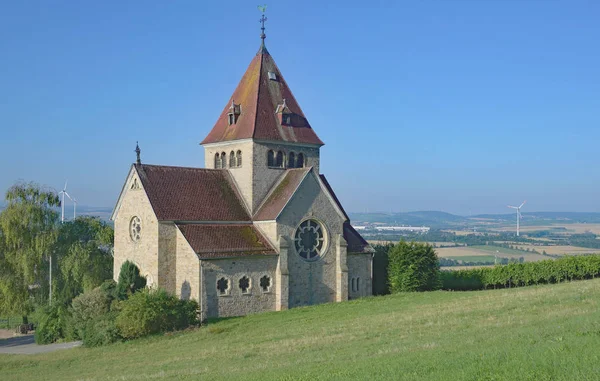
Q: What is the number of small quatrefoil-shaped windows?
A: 3